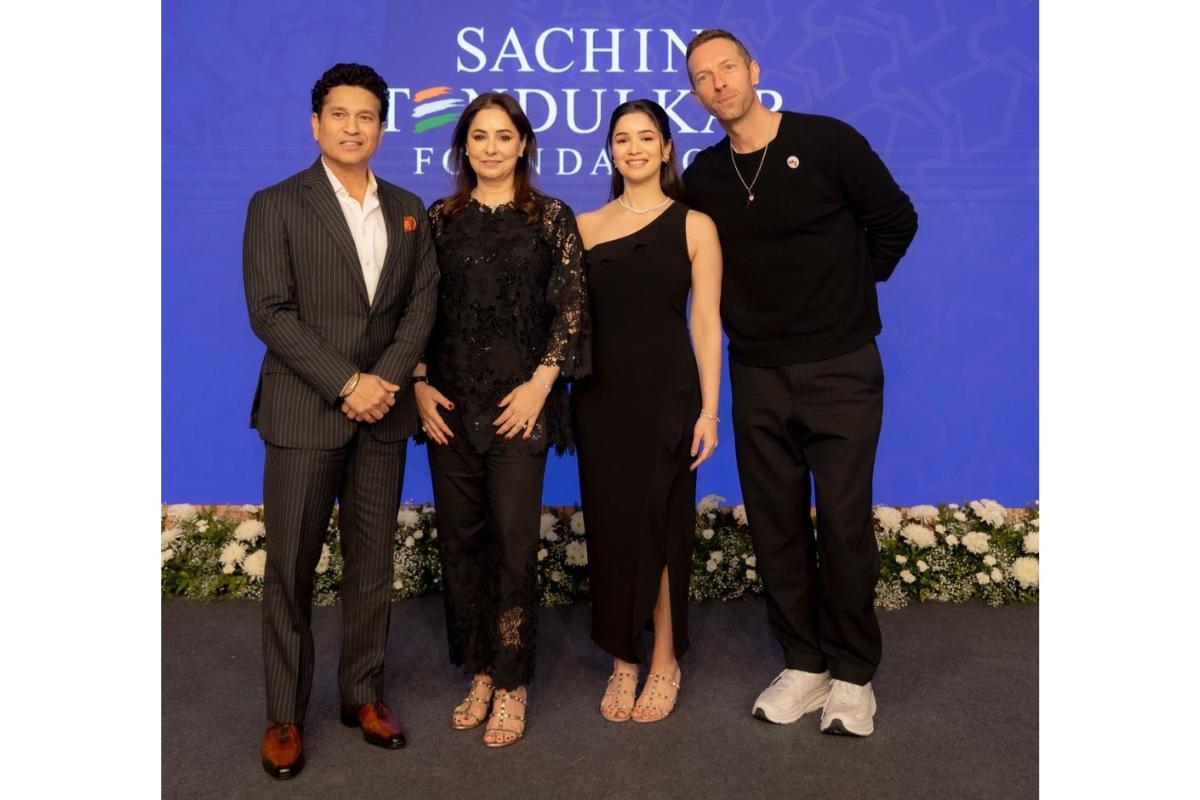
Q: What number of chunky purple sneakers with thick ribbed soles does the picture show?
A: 0